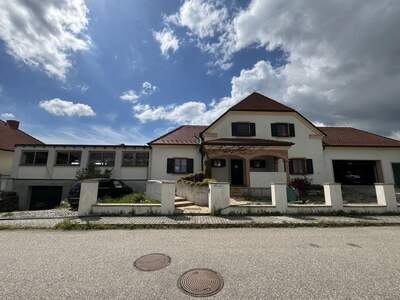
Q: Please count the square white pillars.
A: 6